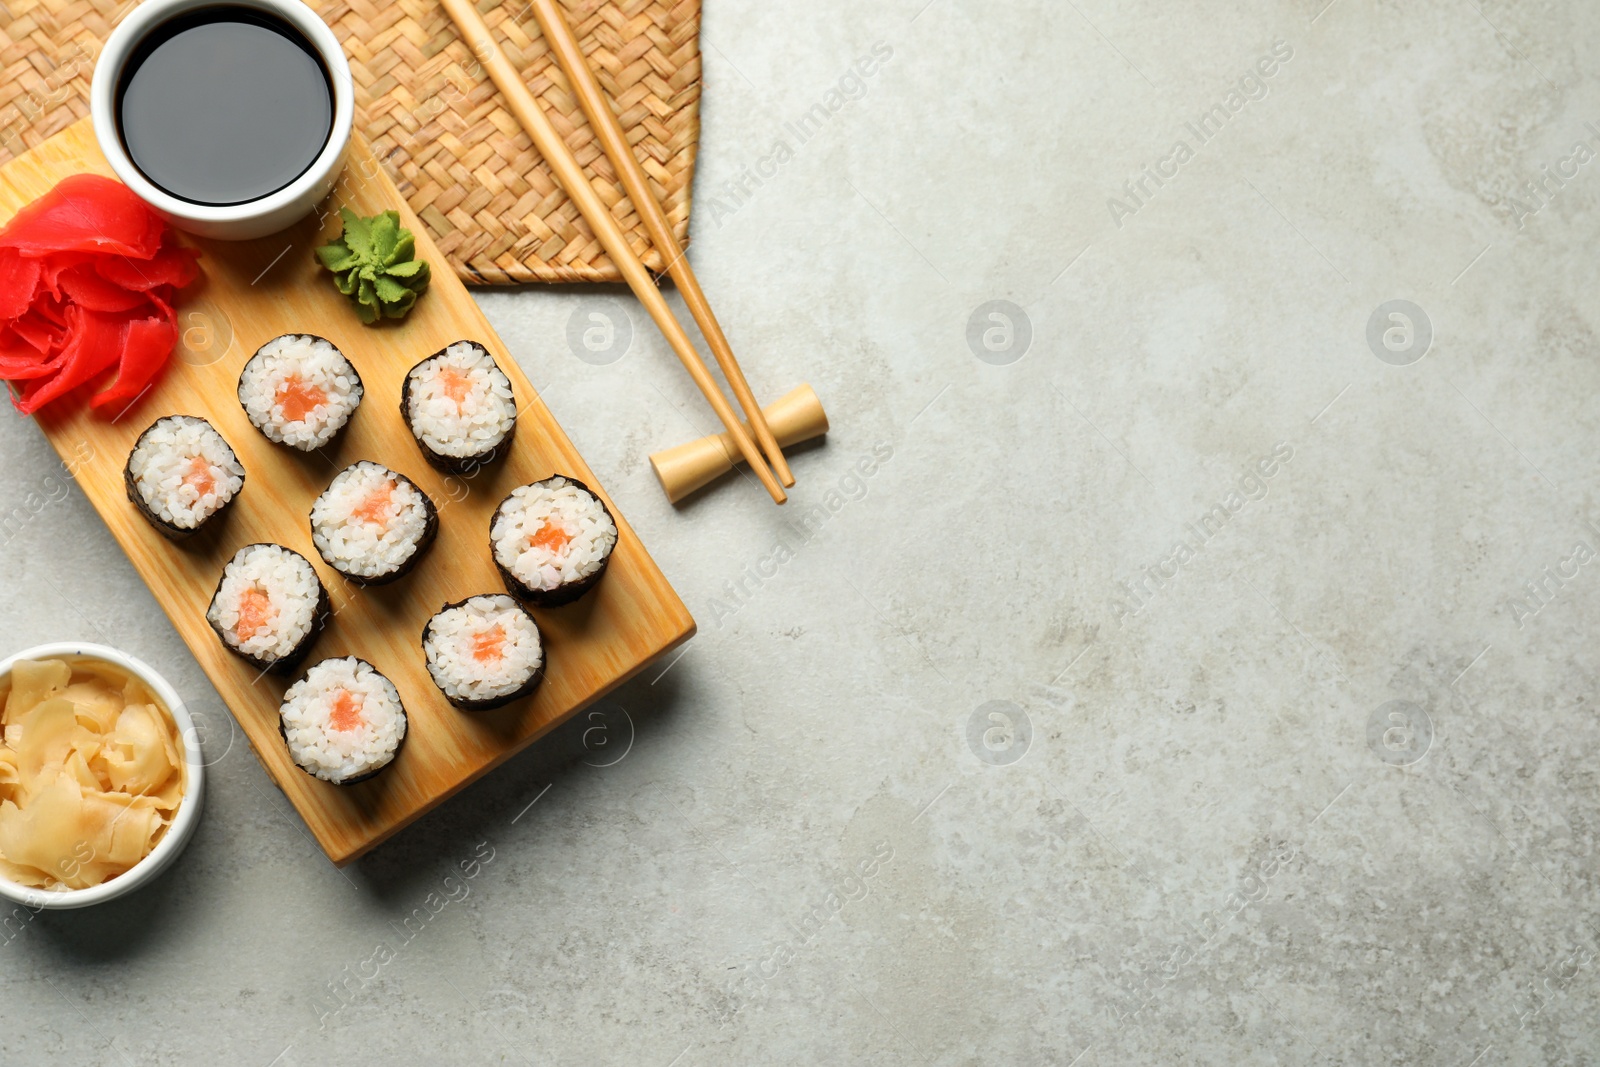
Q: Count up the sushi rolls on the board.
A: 8